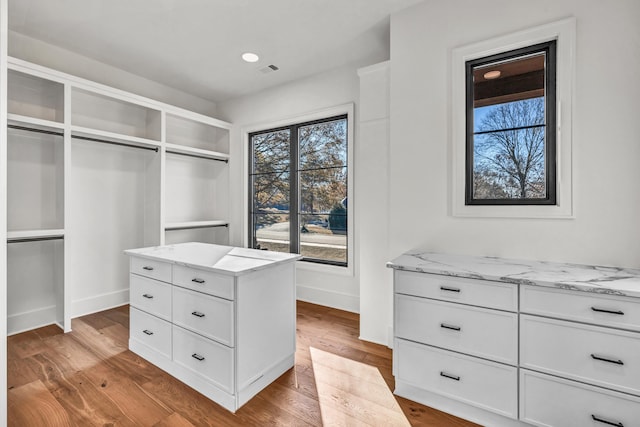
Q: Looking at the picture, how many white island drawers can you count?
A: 6